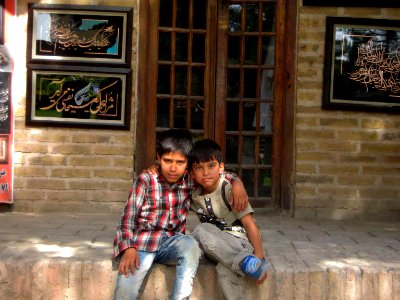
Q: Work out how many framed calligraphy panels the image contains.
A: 3